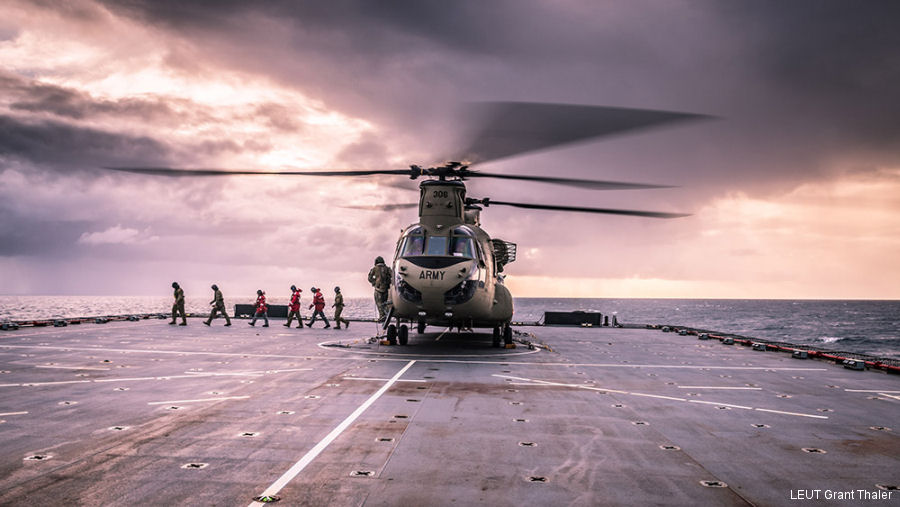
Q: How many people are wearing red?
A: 3